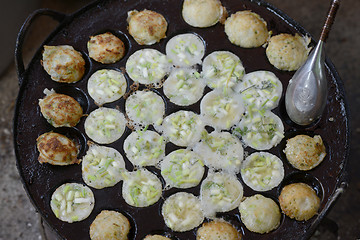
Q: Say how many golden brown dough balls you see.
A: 14